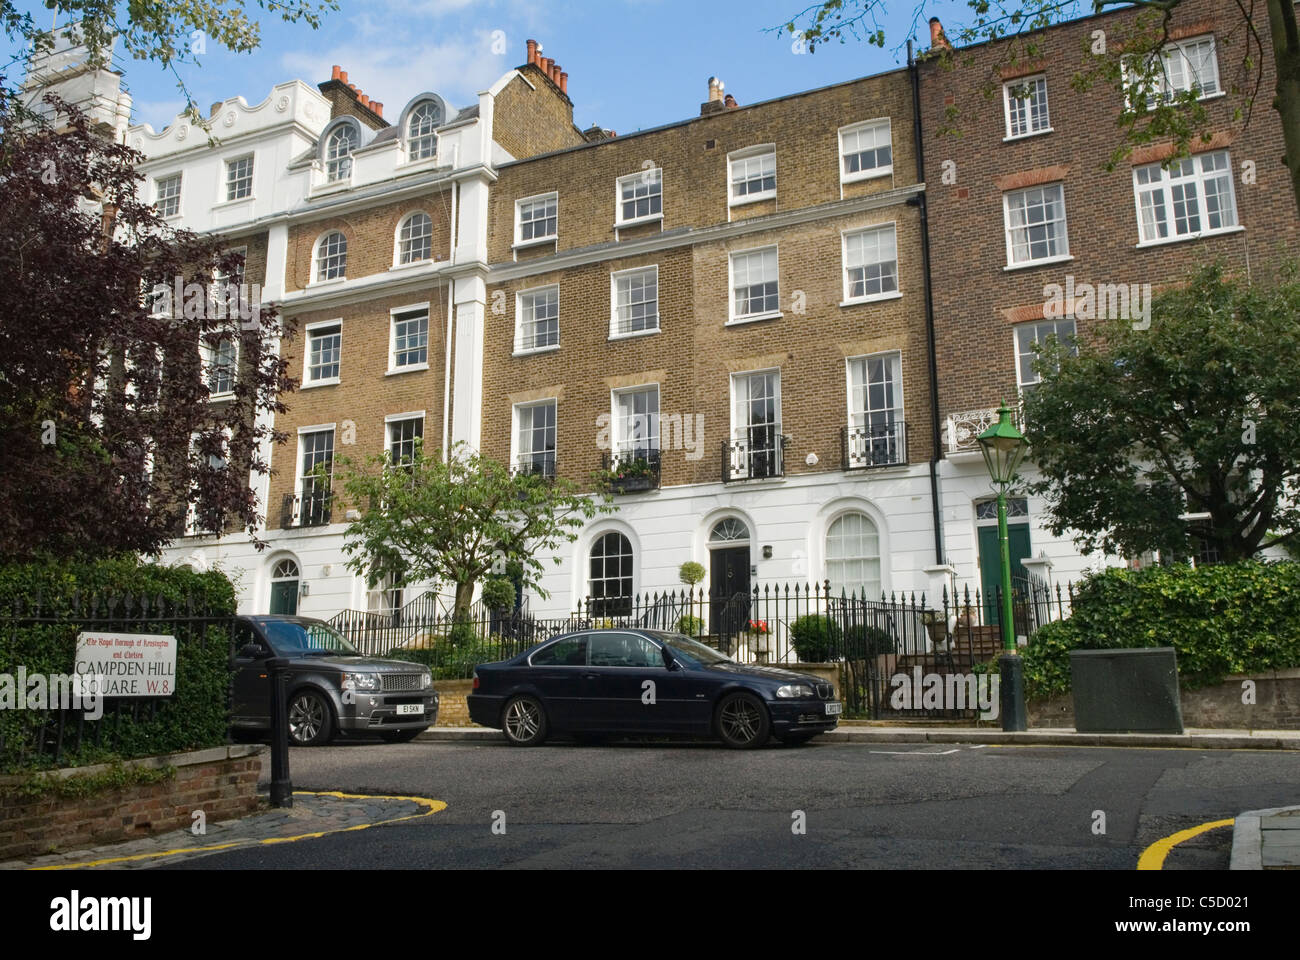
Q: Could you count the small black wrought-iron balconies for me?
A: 5